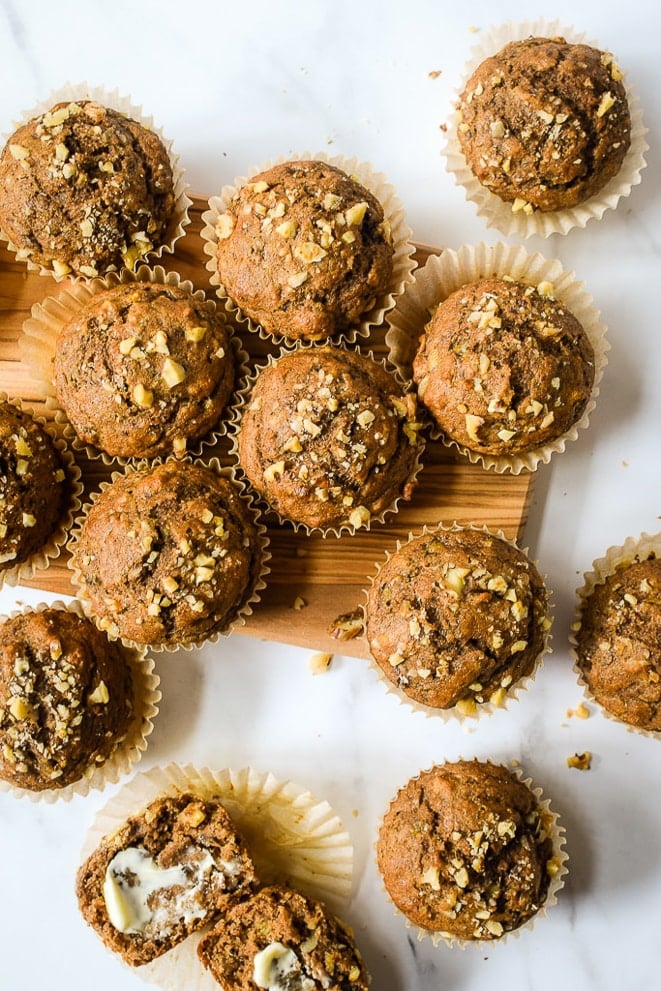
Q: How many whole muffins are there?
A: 12